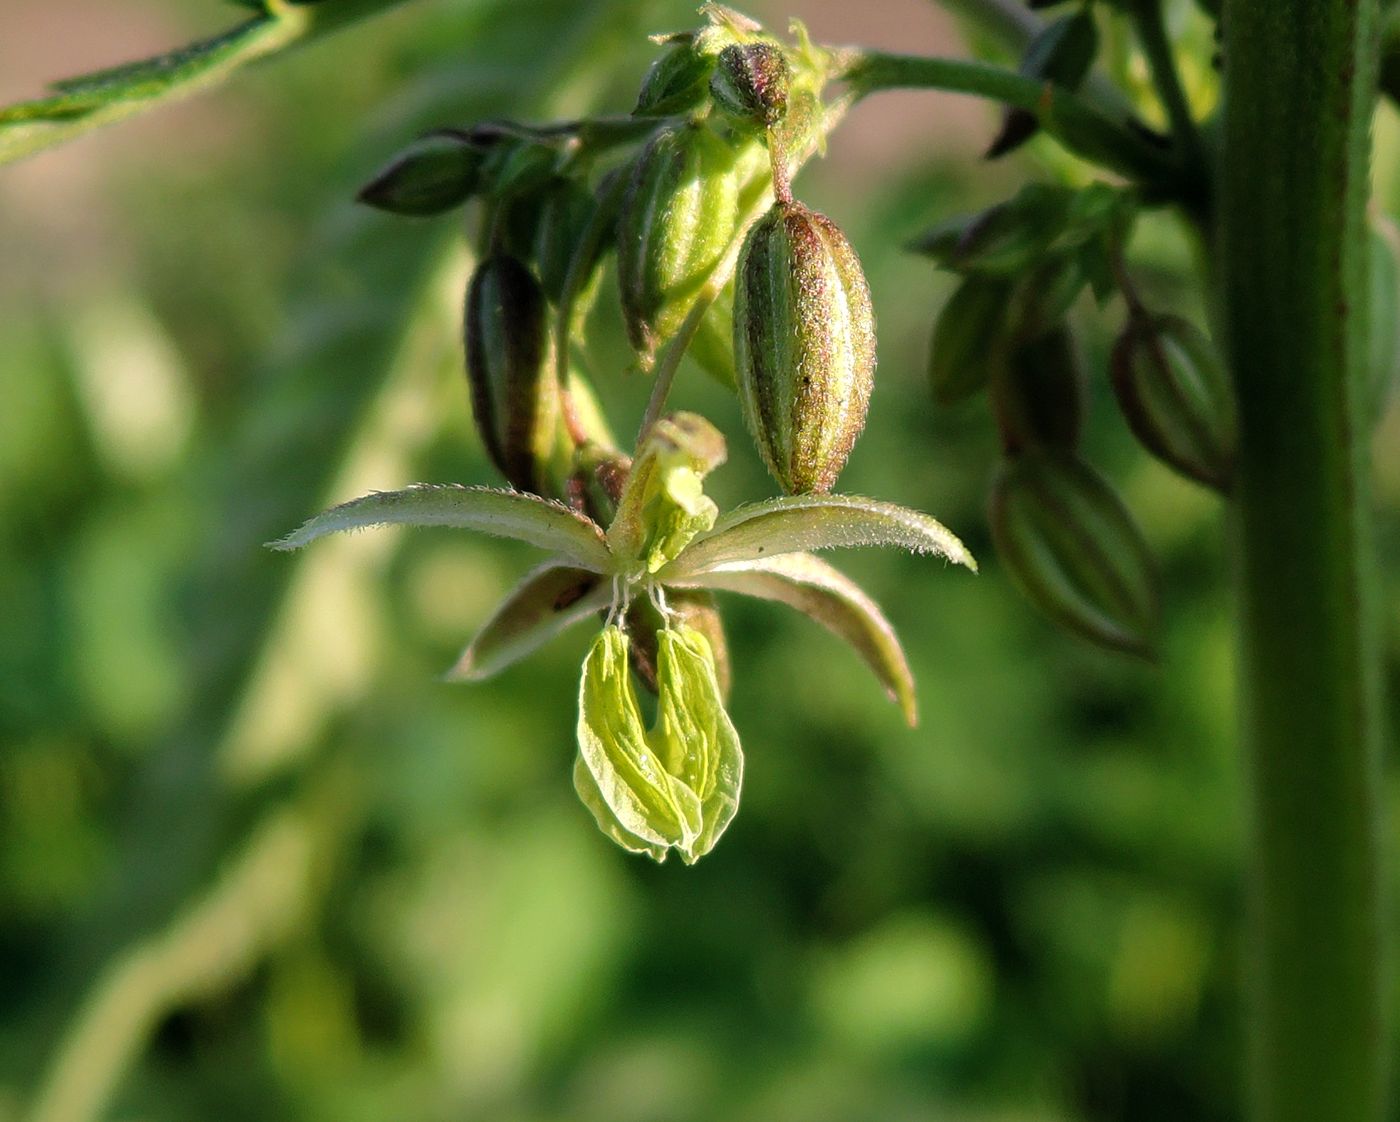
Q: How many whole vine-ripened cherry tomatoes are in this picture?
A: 0